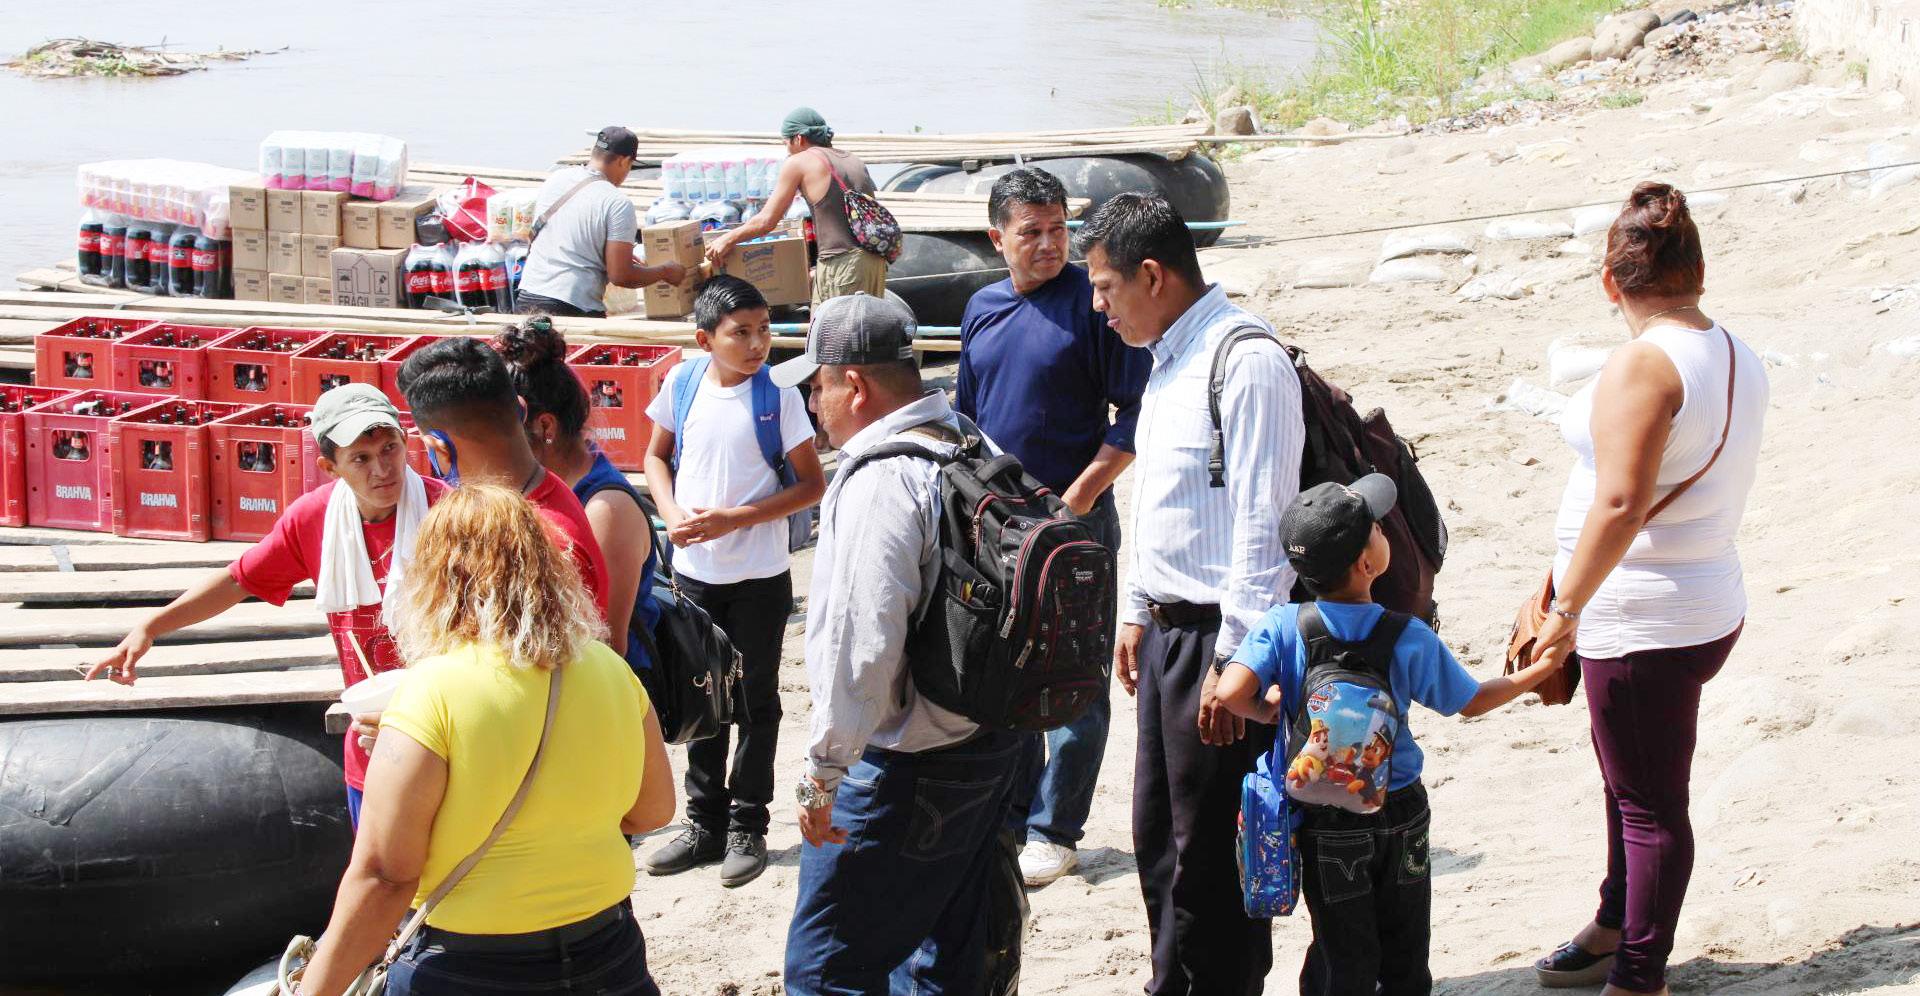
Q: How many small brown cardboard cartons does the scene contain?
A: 13